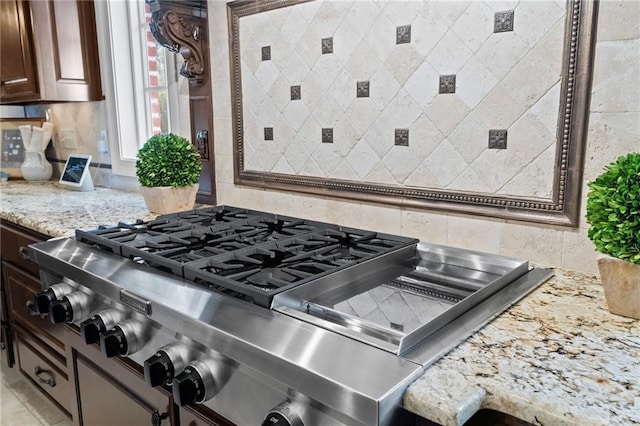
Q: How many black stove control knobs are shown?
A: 7